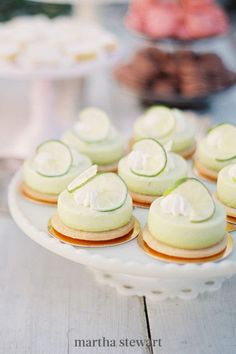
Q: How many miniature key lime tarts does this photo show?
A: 8